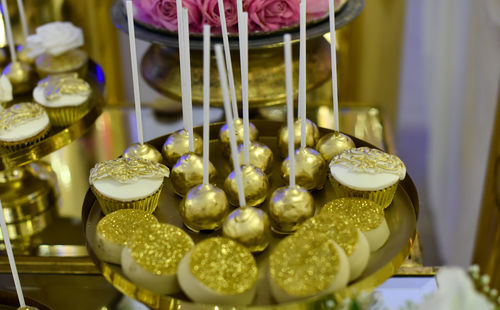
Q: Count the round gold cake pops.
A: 12